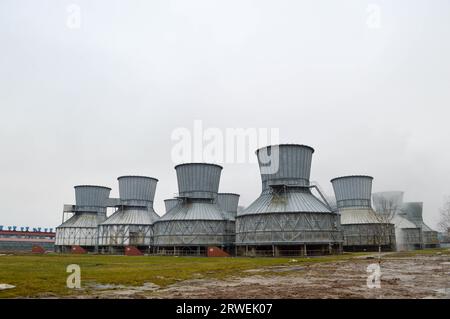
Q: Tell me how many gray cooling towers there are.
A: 9